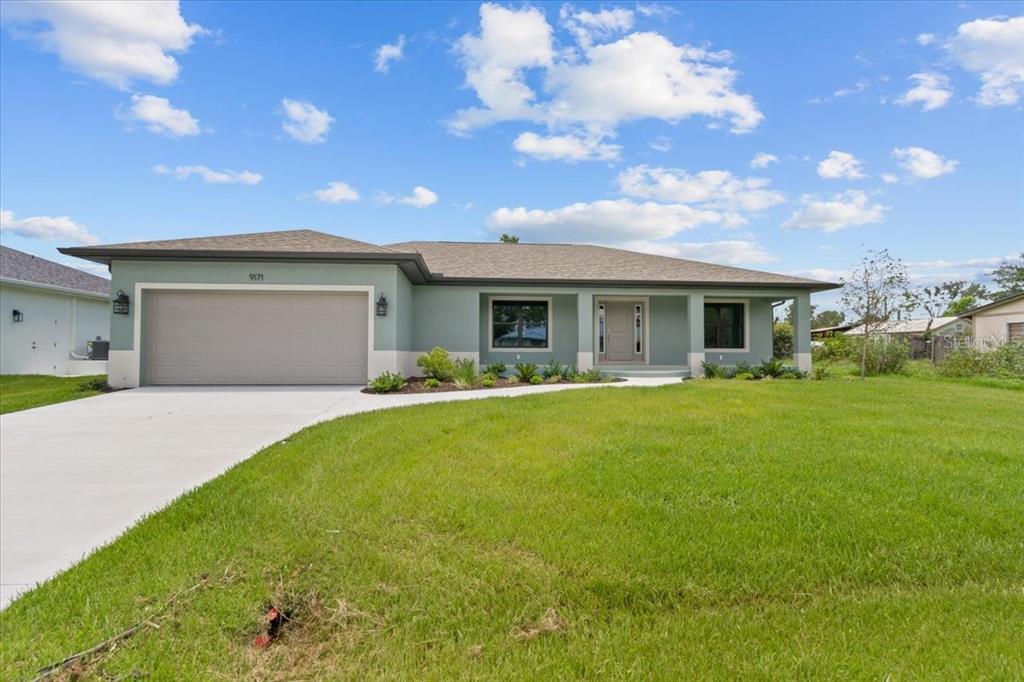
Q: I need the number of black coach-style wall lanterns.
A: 2